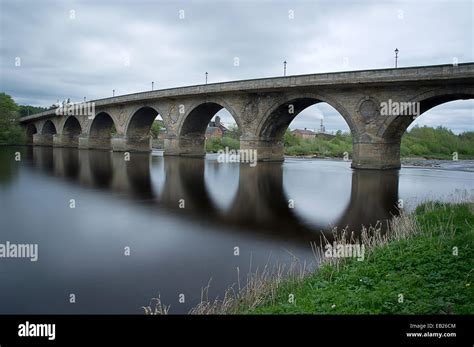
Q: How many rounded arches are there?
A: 8